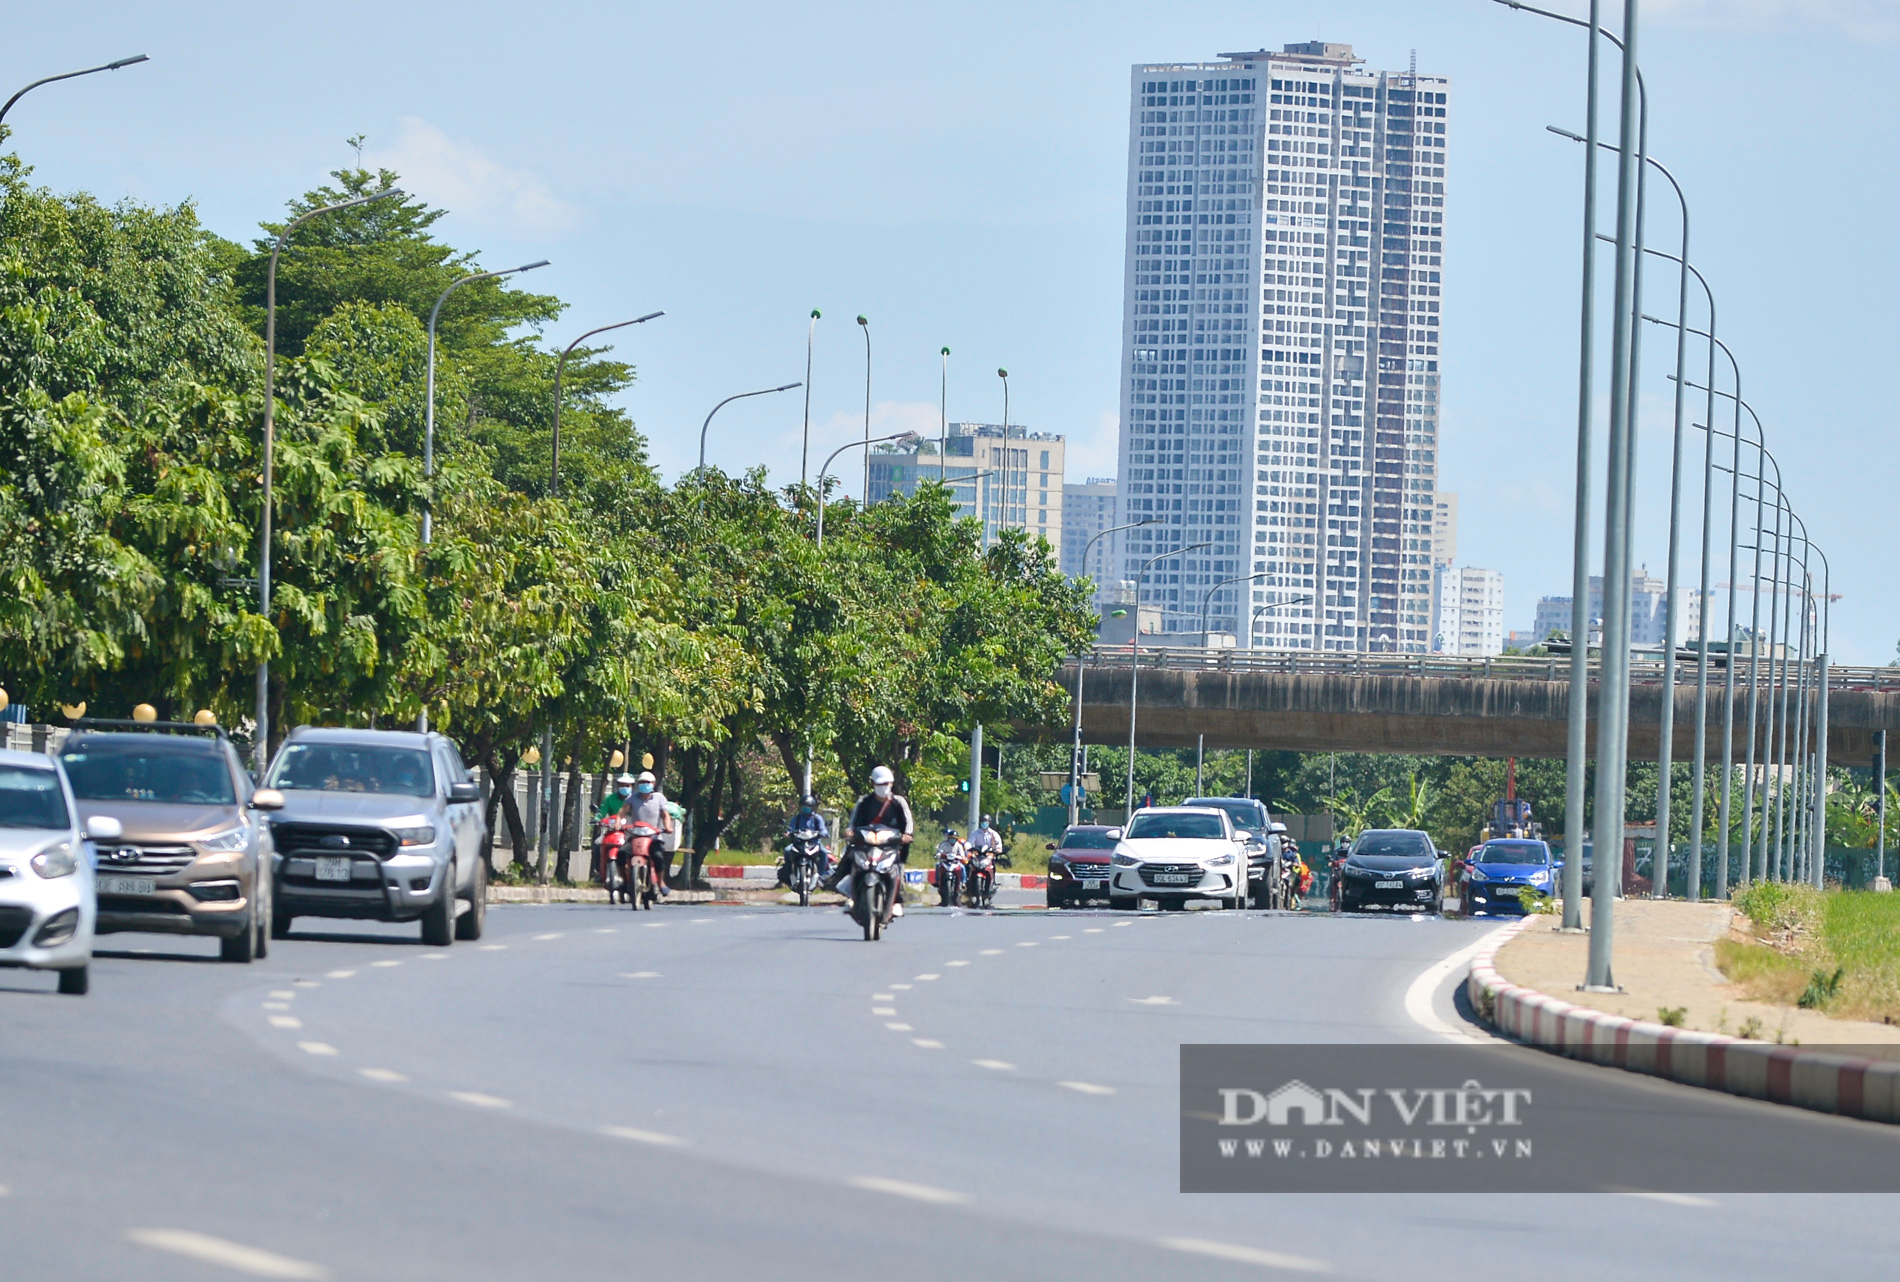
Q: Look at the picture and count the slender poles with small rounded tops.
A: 4